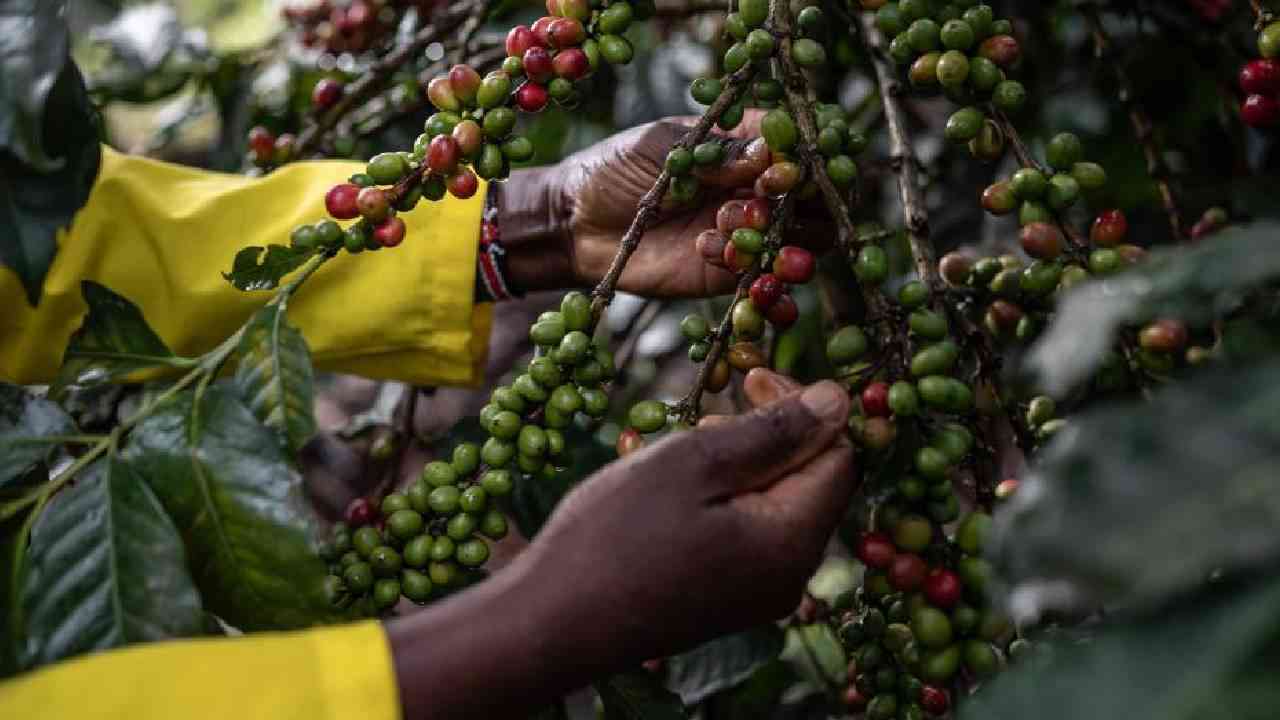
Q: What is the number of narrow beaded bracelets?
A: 1